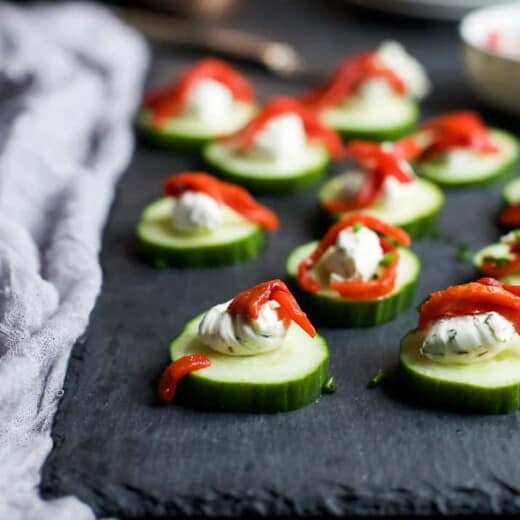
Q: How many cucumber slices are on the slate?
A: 11